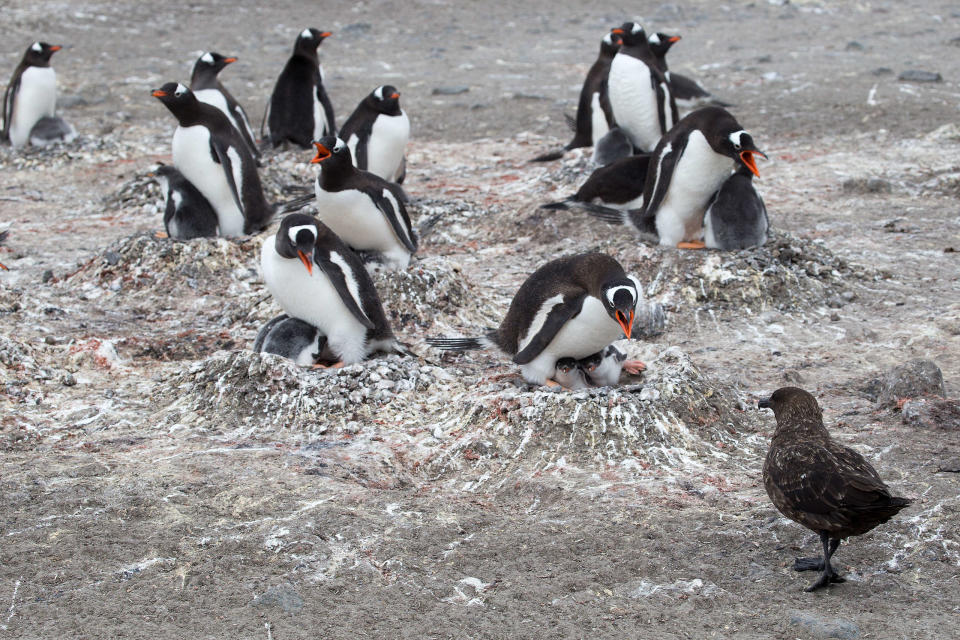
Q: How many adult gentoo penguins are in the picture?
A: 13